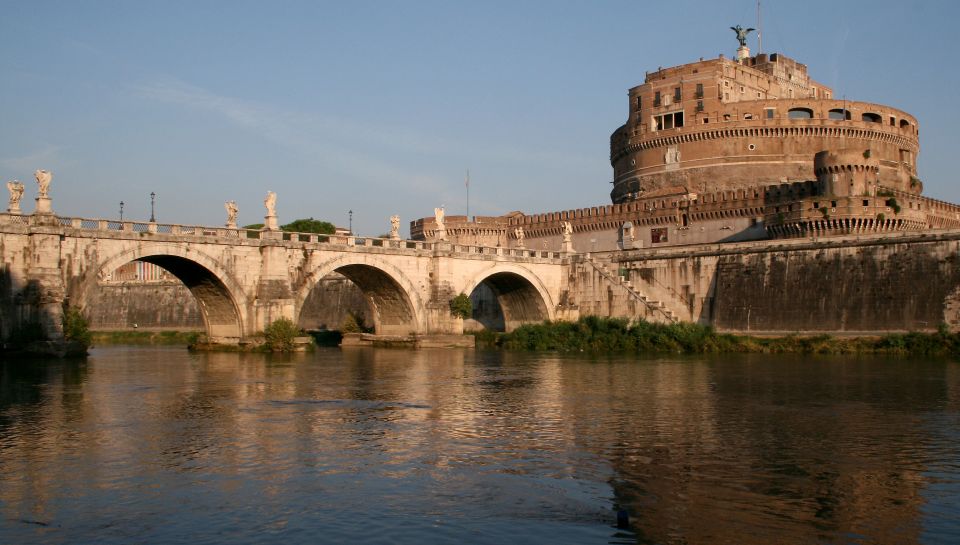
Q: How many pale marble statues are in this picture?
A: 8